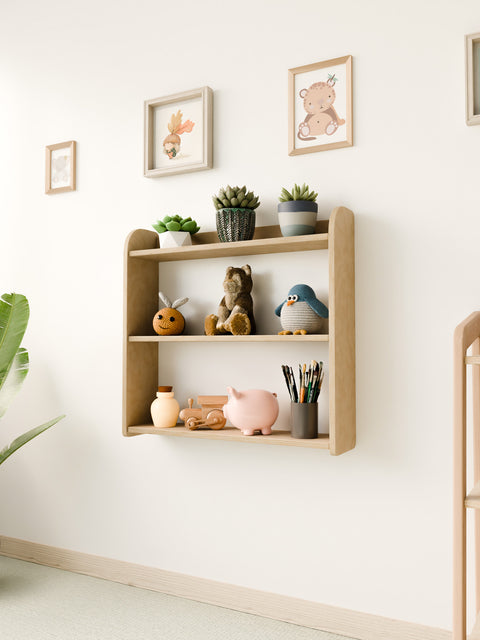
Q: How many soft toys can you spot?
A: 3